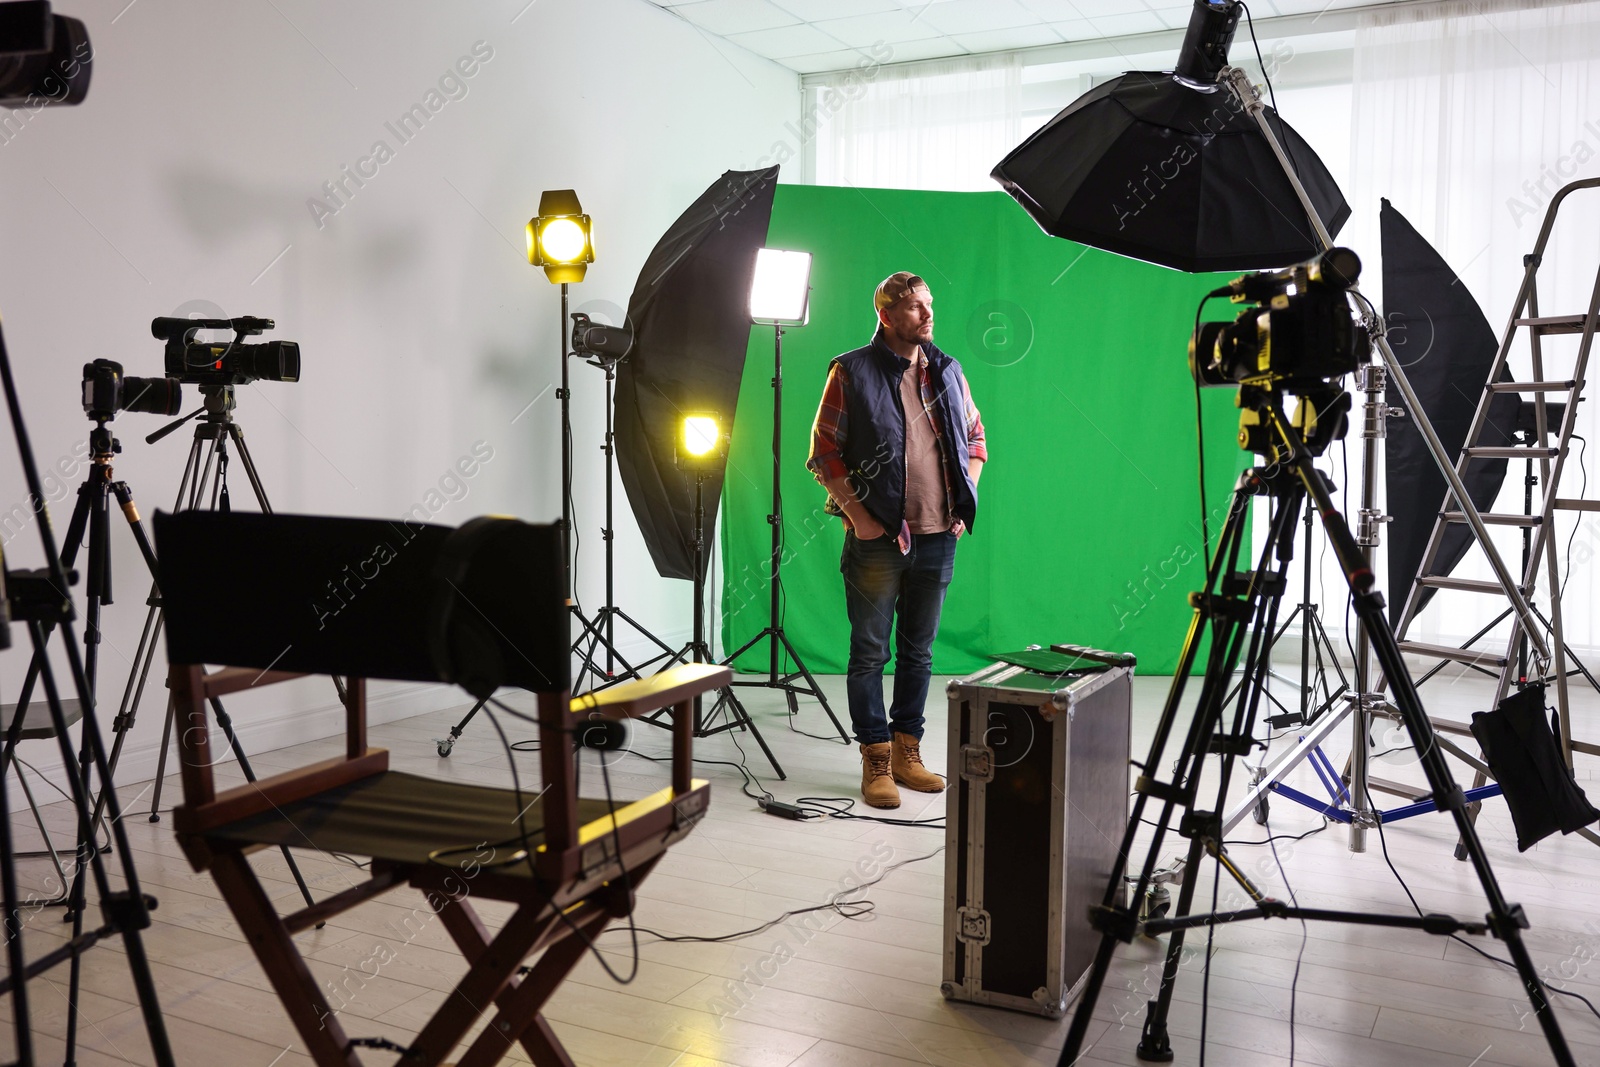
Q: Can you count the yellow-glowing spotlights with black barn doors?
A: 1